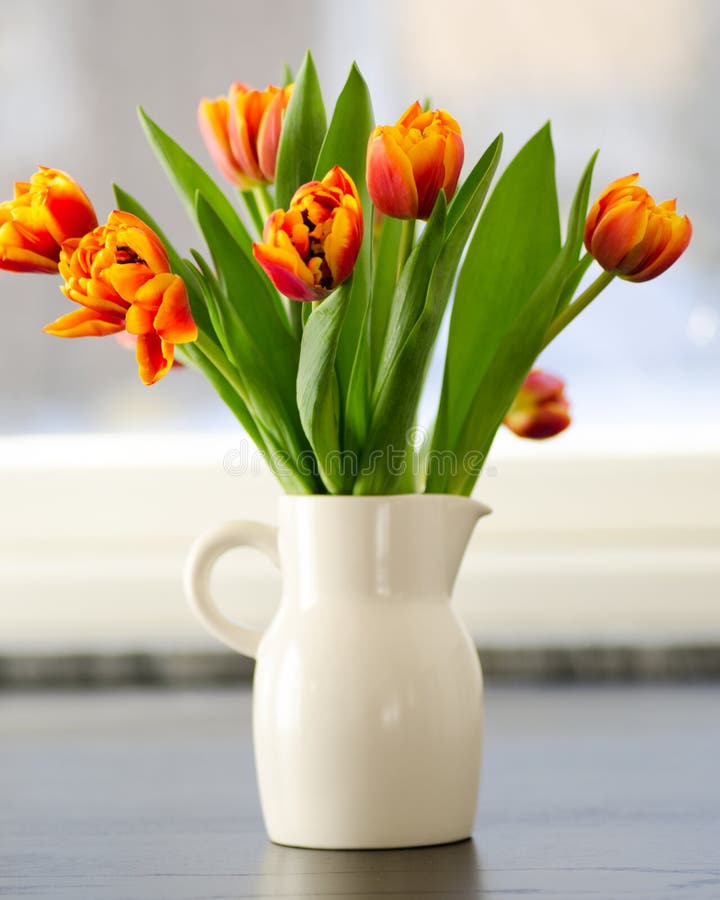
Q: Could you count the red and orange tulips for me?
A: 7